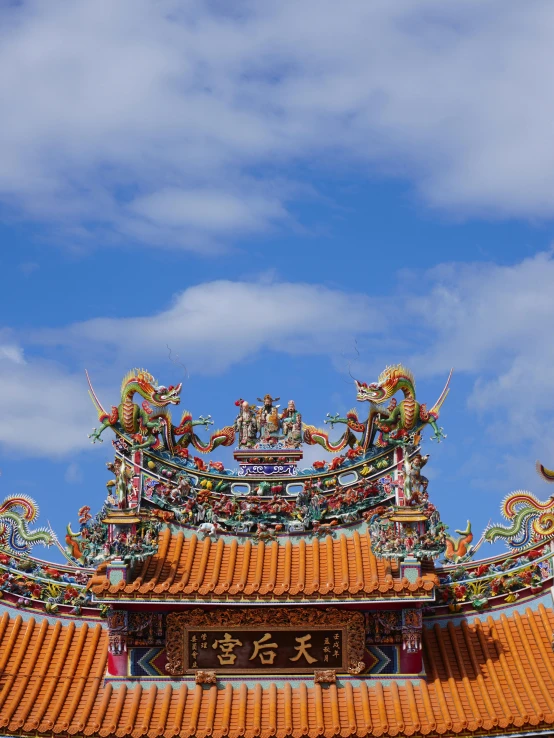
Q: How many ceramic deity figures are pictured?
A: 3